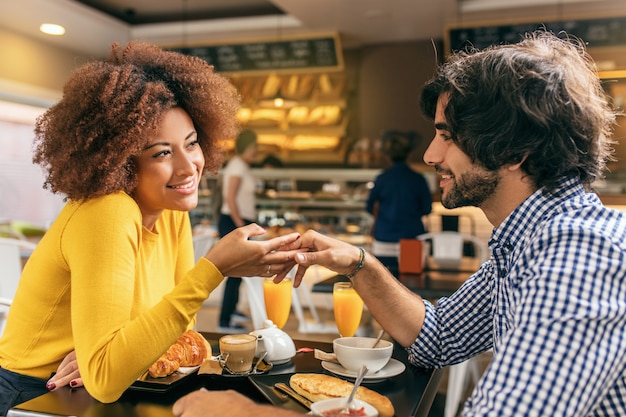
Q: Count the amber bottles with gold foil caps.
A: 0